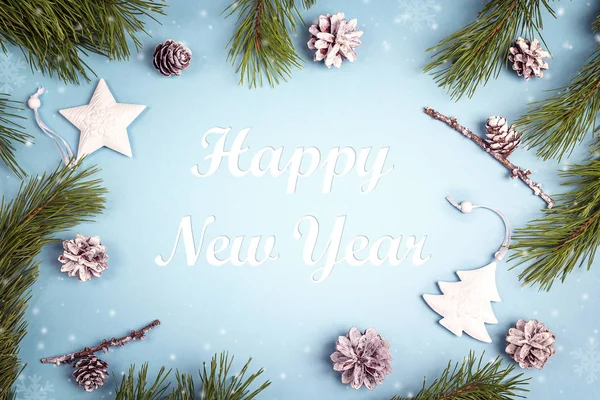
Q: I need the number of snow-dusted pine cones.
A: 8